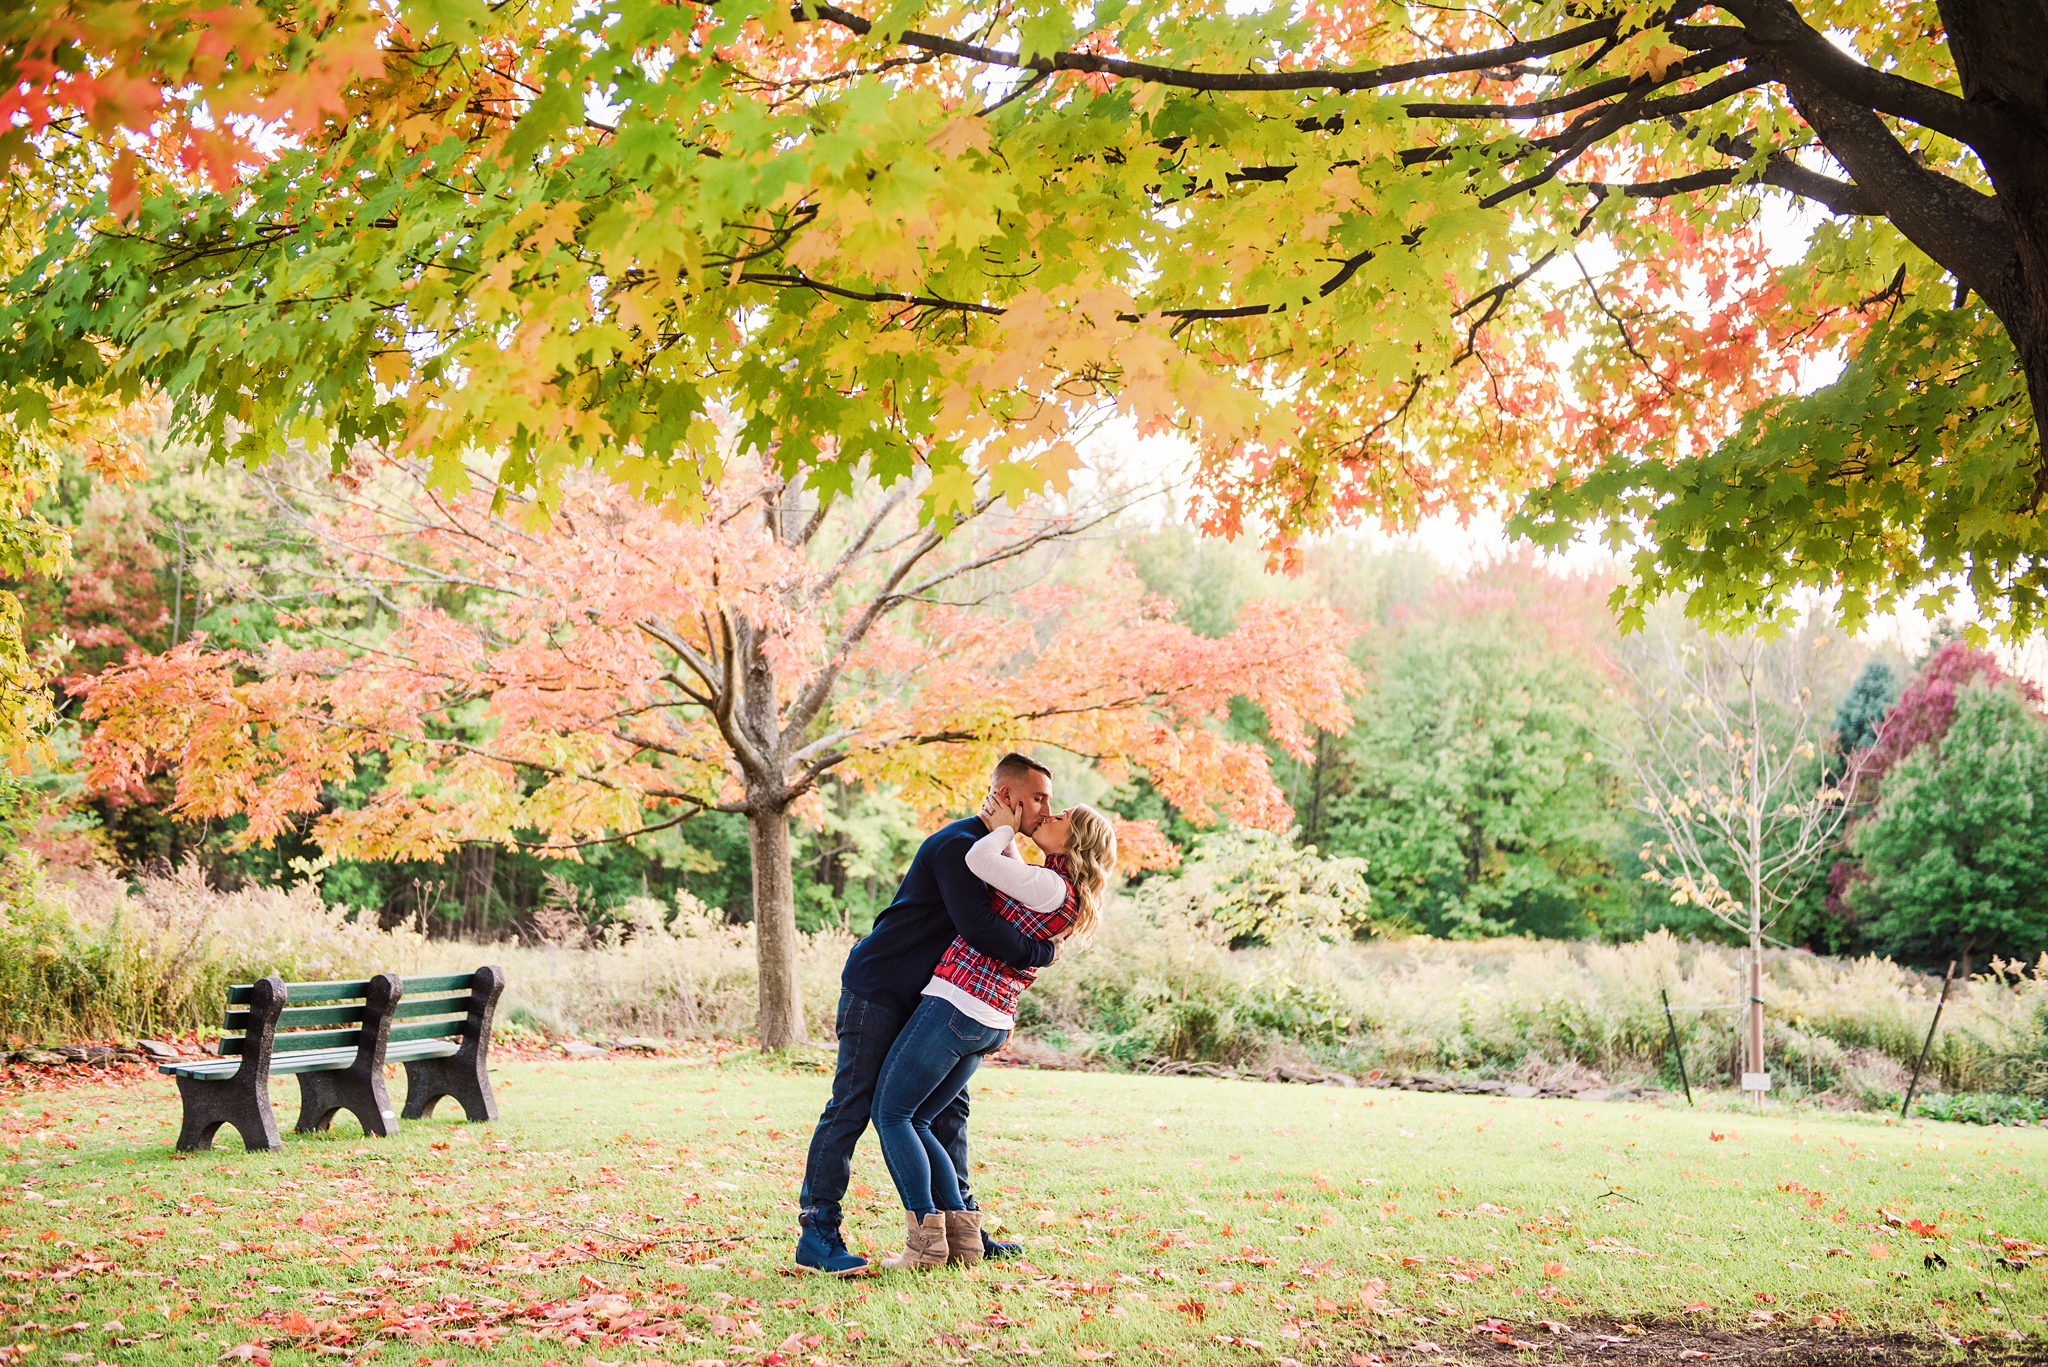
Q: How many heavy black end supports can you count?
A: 3